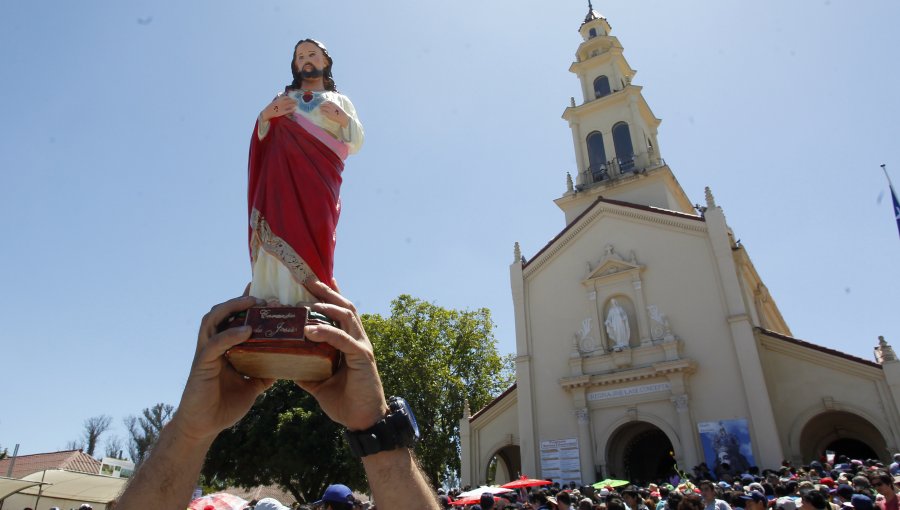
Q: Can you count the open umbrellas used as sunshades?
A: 5